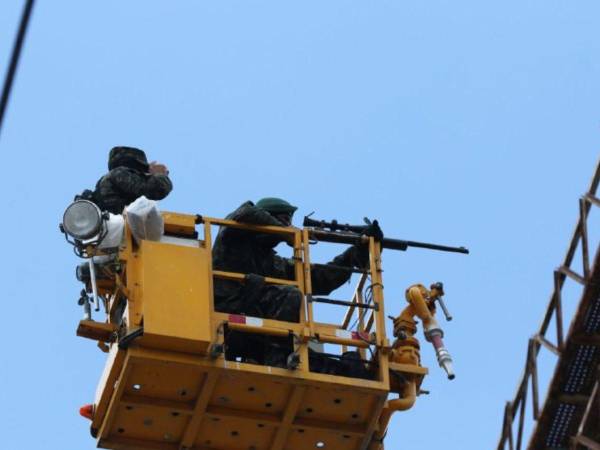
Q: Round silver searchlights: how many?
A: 1